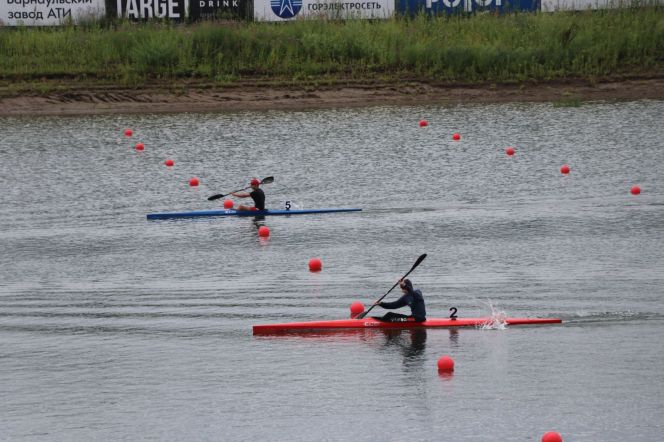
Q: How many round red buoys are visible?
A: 15